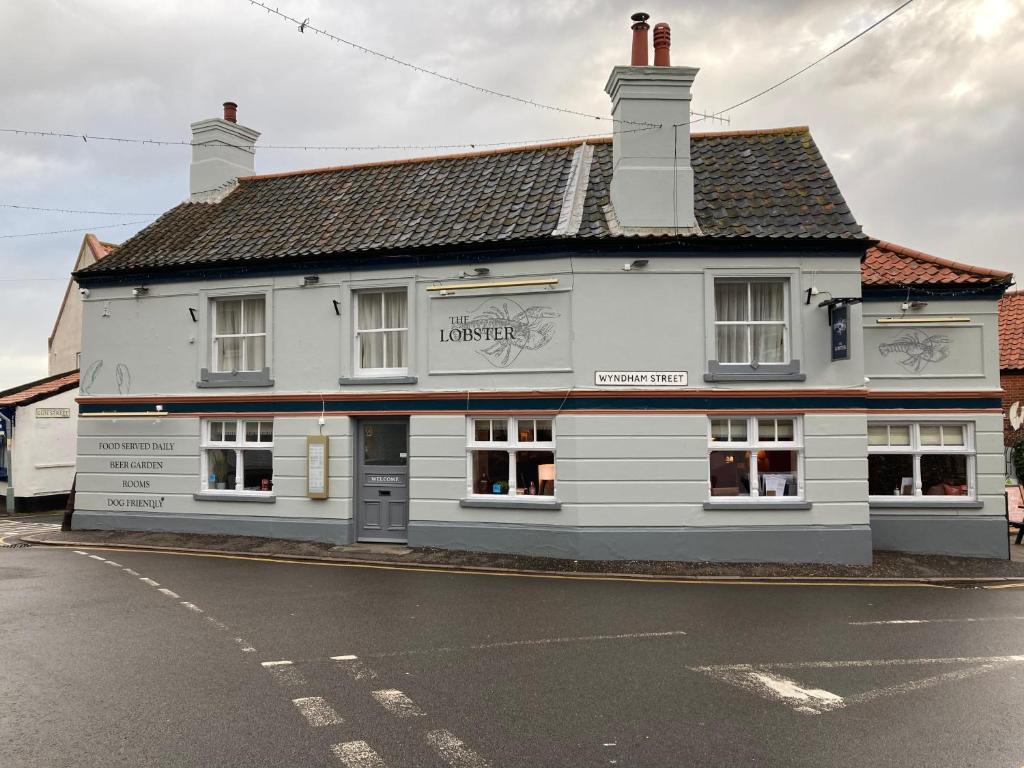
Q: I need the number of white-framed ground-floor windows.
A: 4